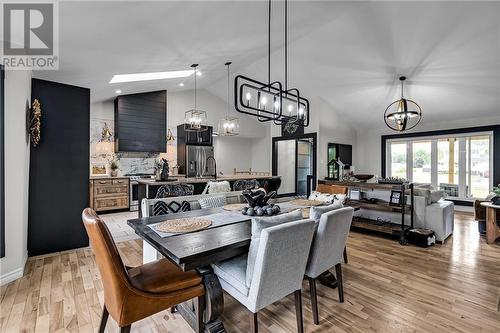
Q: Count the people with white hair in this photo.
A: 0